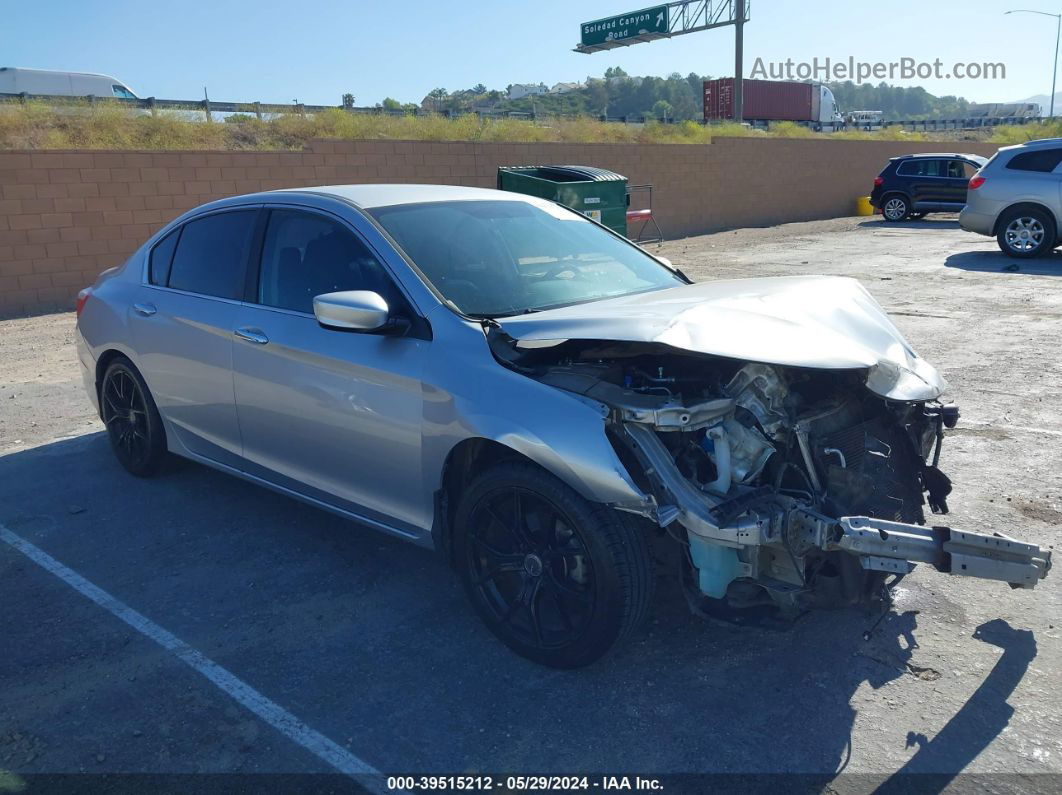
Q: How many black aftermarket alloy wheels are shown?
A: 2